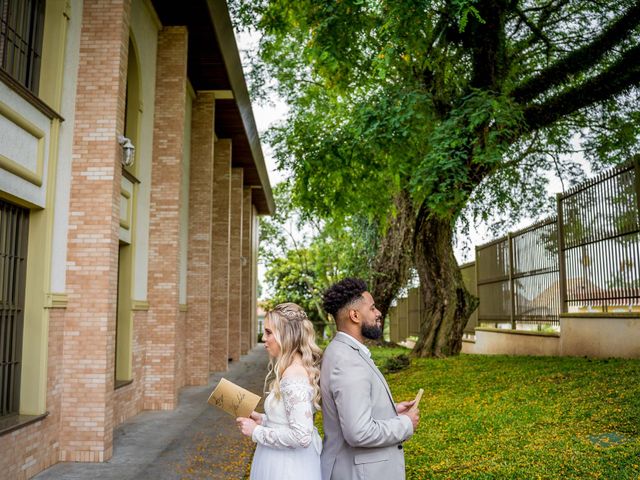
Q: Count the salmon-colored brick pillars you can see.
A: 6